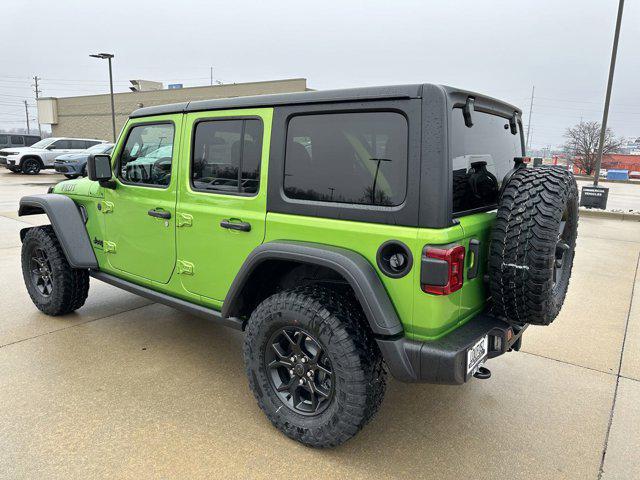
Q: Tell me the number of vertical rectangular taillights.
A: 1